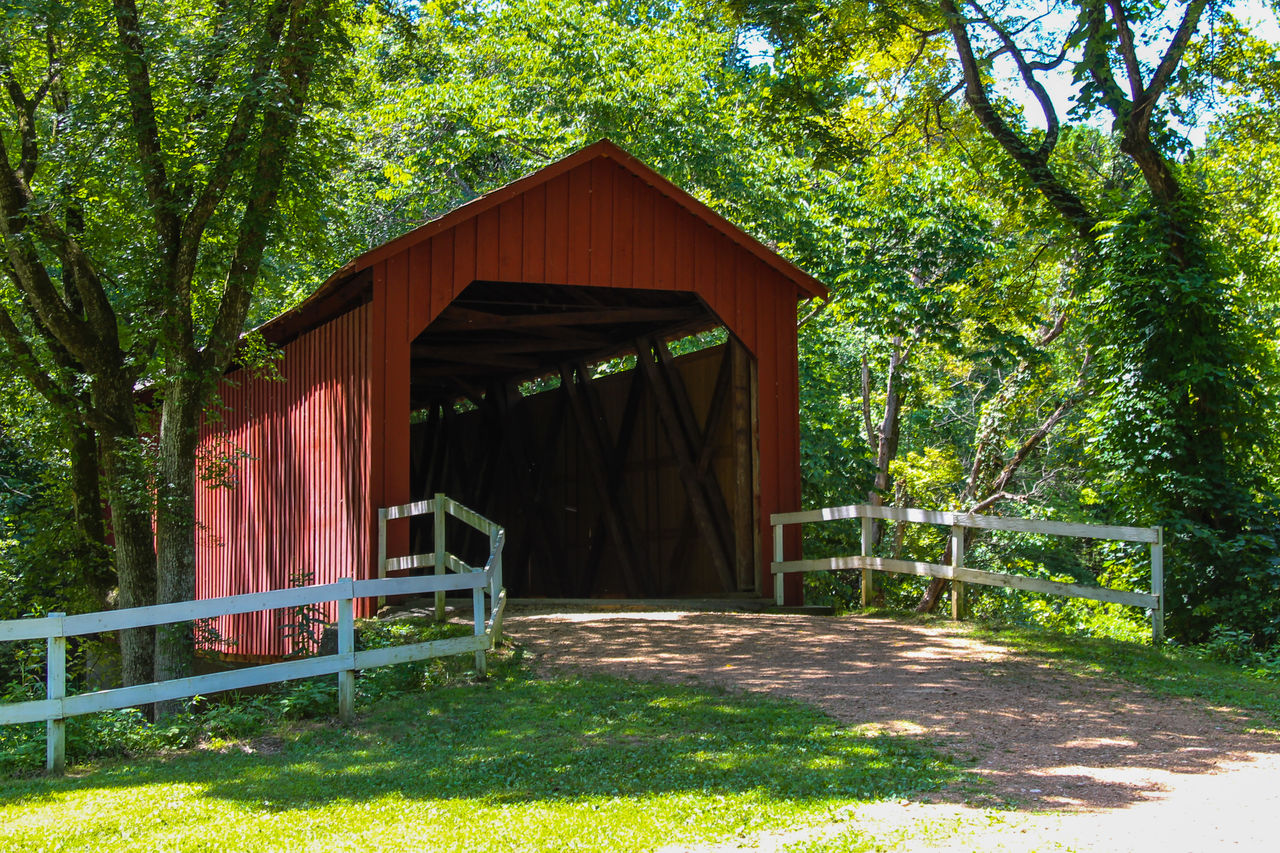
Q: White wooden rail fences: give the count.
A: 2